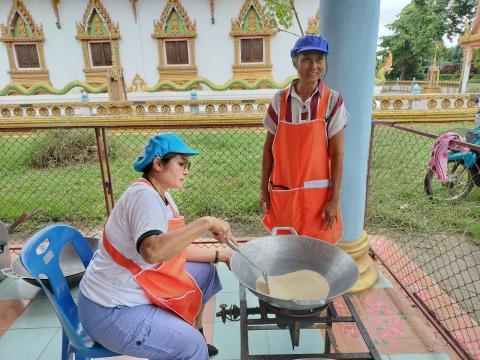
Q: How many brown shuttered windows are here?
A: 4